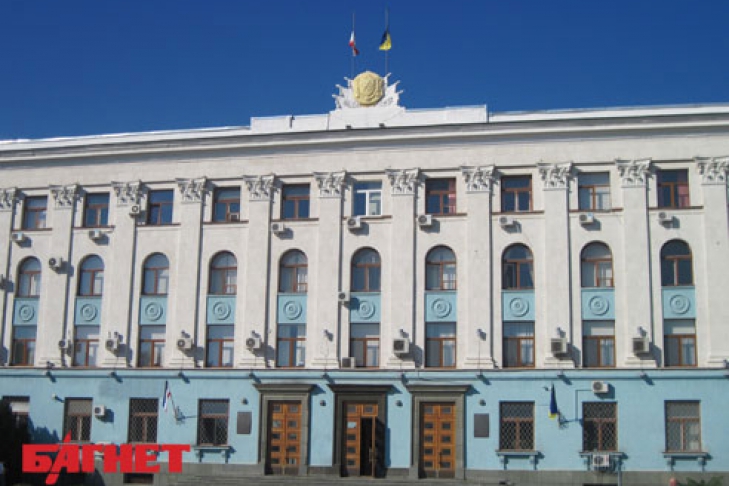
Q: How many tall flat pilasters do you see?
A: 11